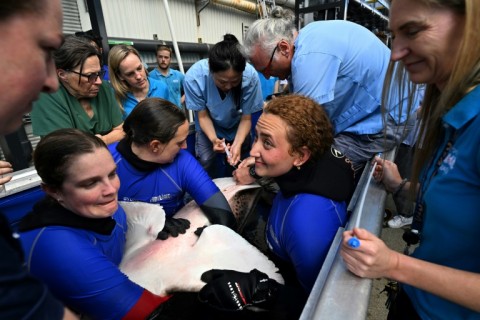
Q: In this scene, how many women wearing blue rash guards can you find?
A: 3